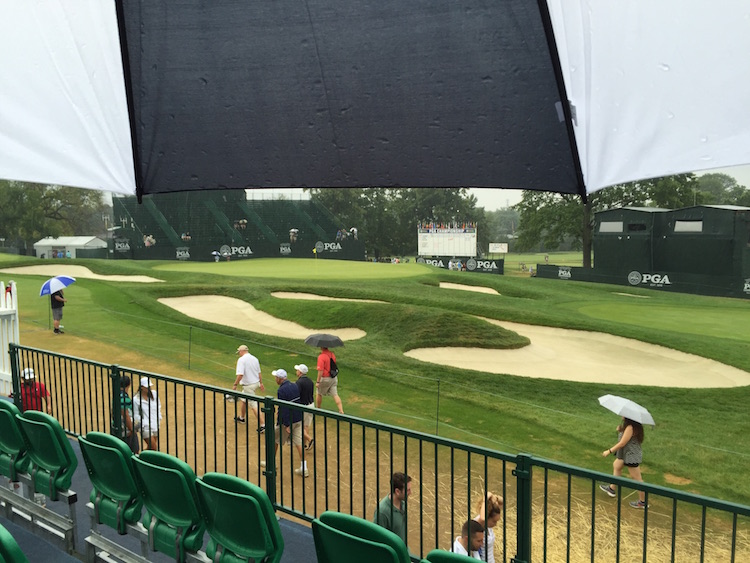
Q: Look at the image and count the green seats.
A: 8